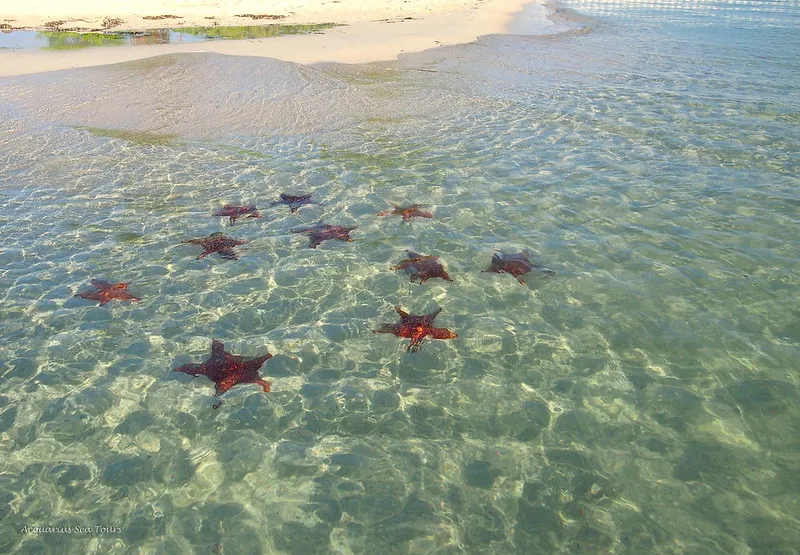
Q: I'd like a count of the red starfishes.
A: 10